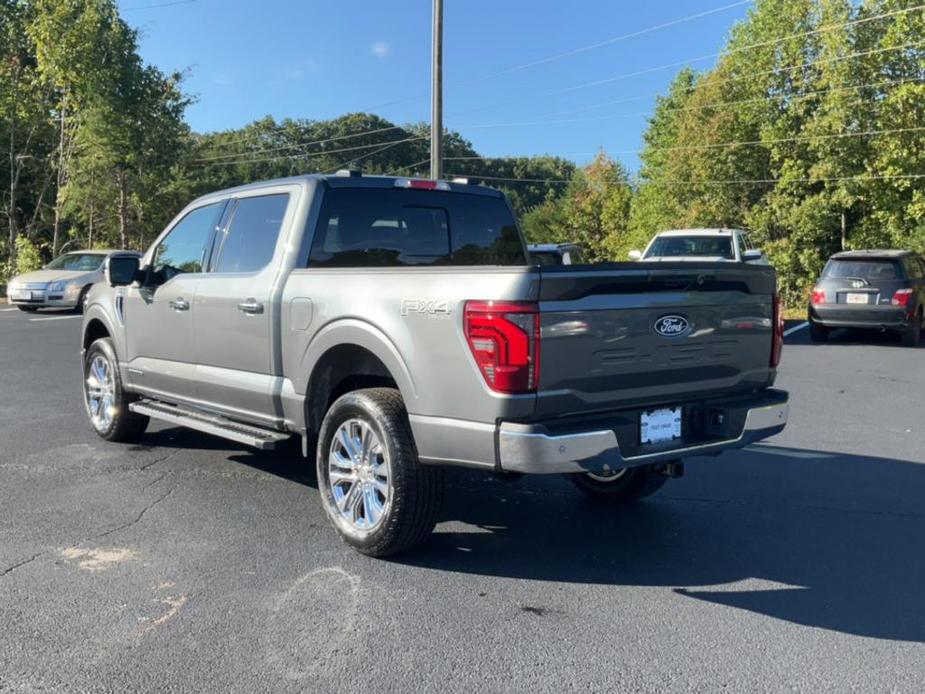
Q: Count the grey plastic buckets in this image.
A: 0